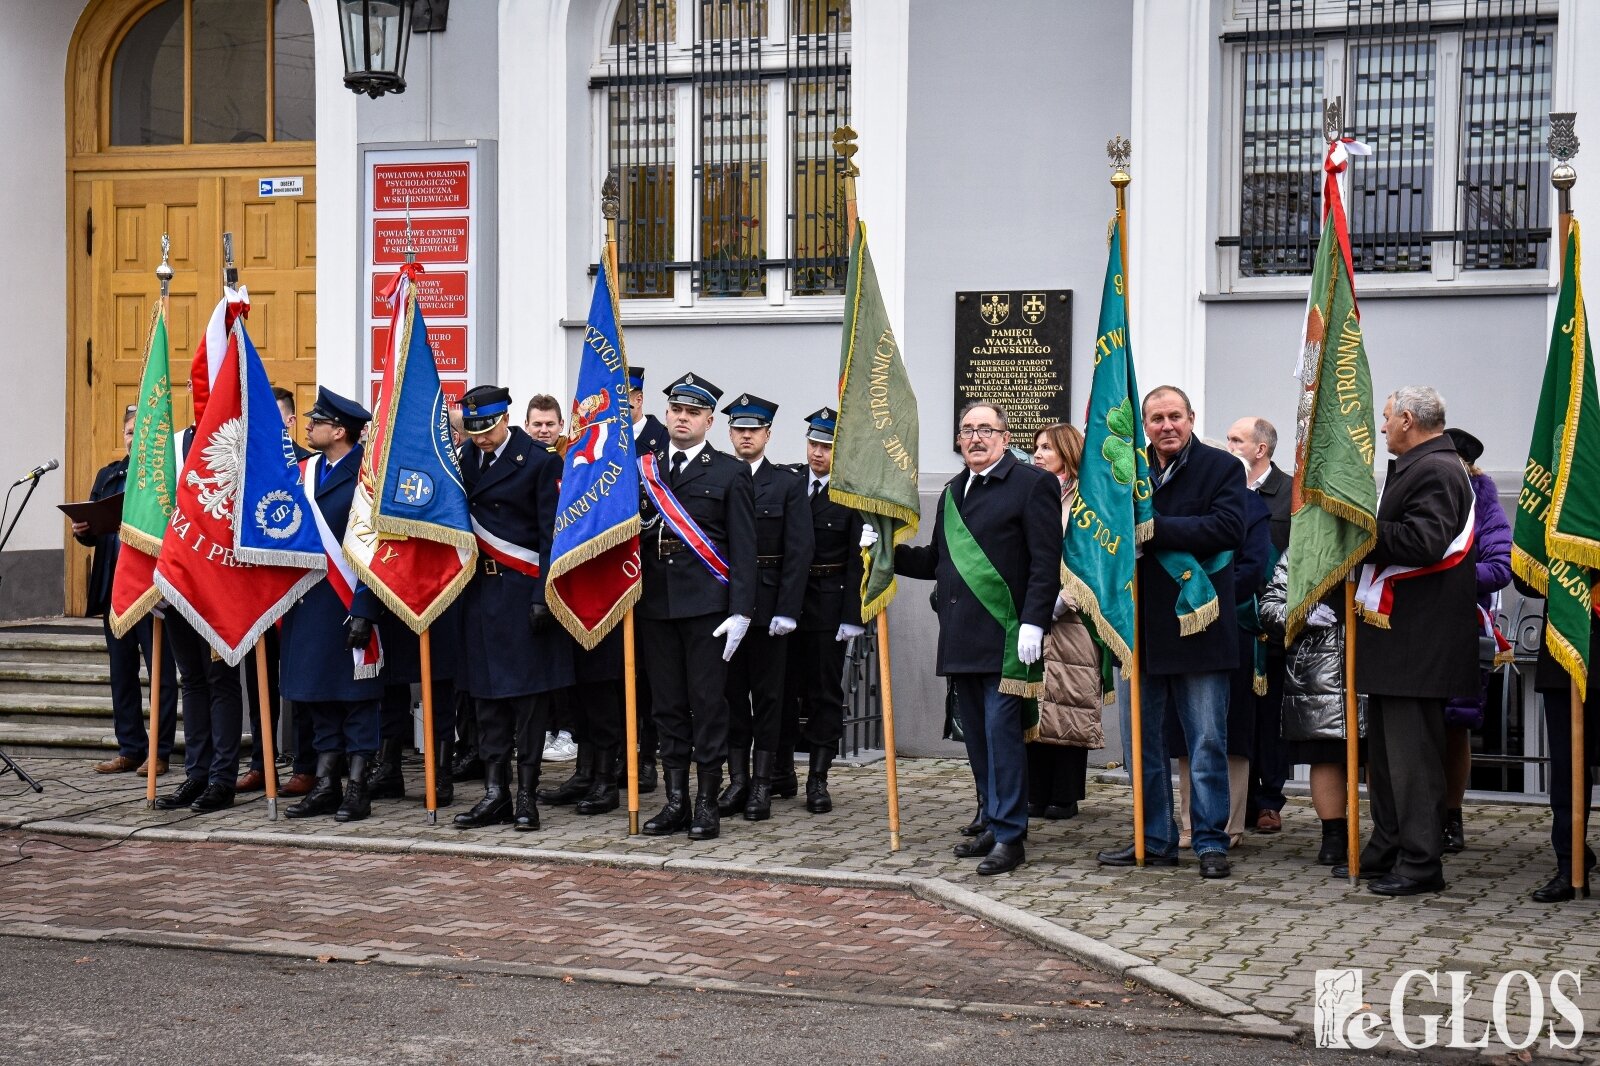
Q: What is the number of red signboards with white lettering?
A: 5